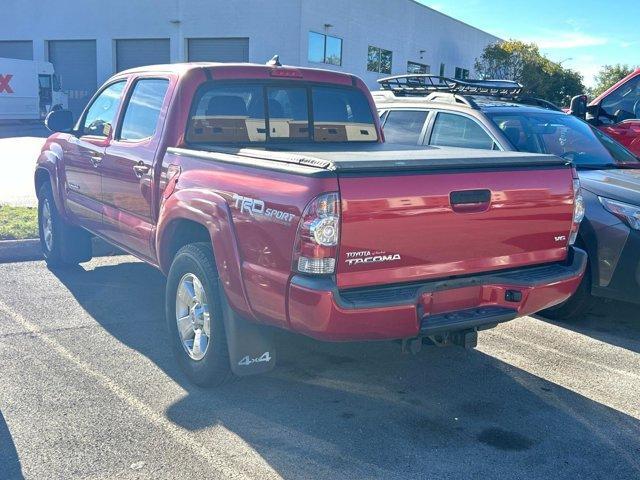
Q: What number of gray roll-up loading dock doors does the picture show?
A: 4